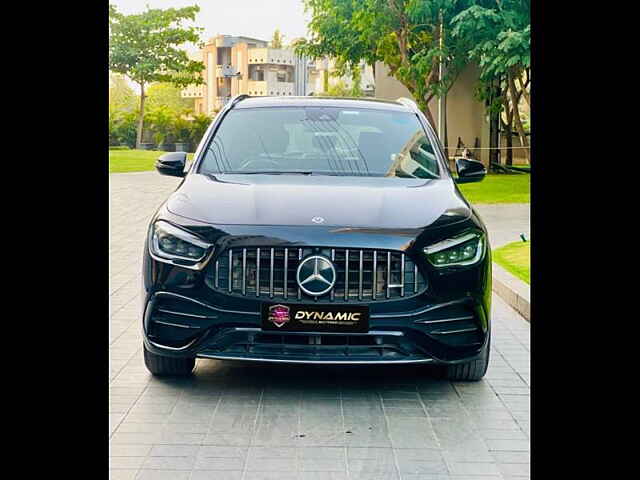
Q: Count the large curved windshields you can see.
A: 1